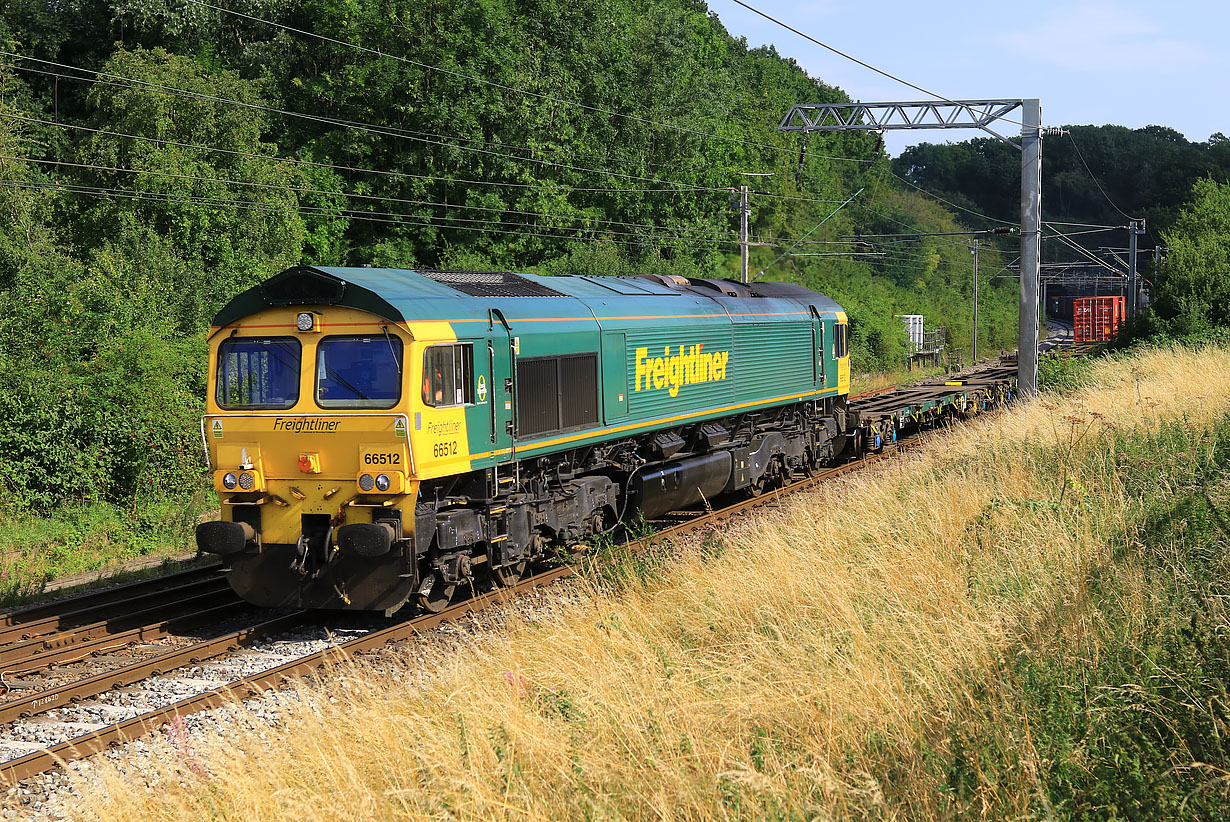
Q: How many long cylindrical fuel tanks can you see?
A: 1